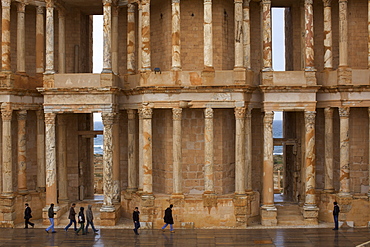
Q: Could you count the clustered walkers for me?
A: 3